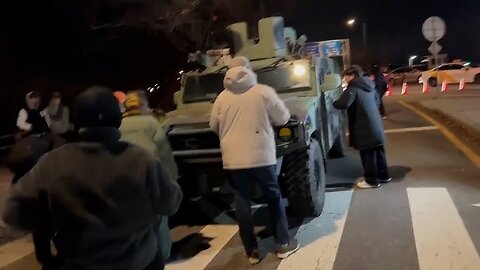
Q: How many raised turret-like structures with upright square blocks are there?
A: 1